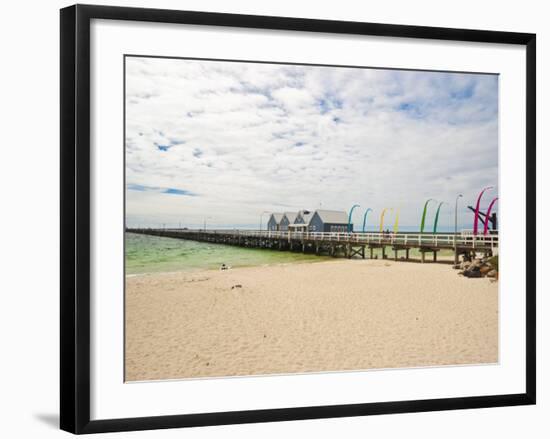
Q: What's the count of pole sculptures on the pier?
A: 8